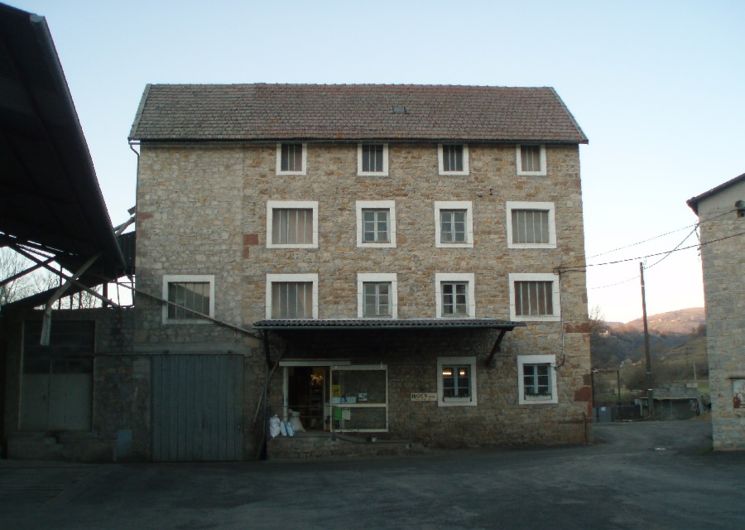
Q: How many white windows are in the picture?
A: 15